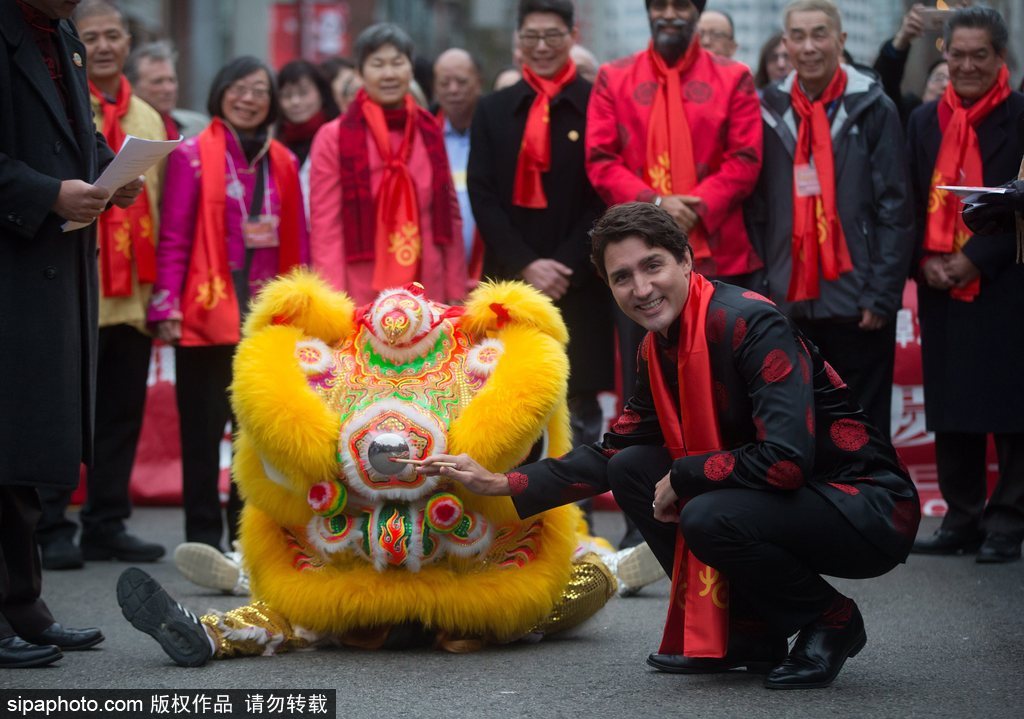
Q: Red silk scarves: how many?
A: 8